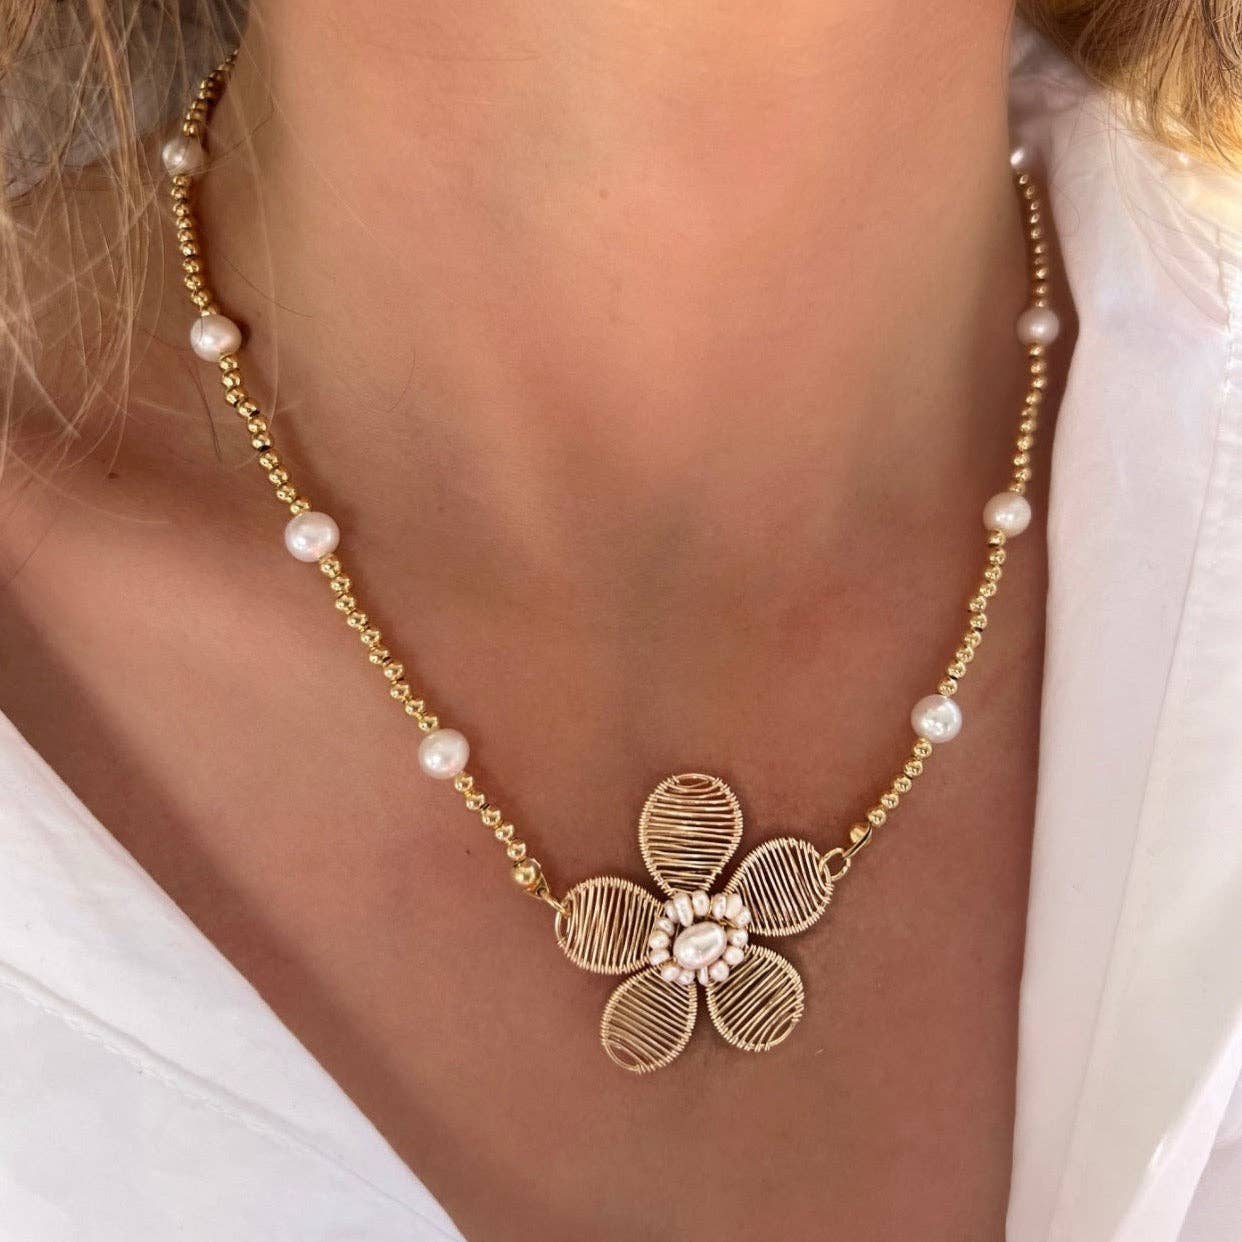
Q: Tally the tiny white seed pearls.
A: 15